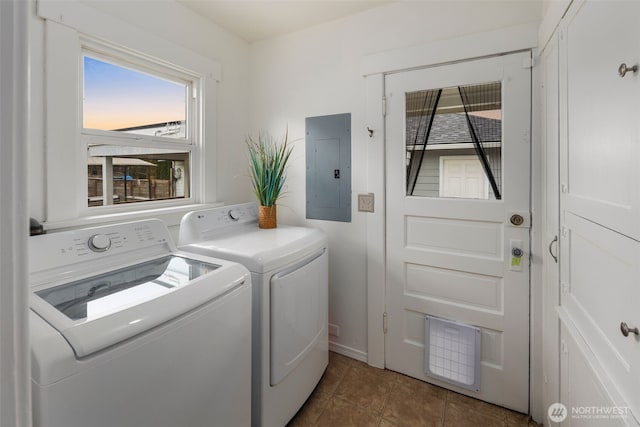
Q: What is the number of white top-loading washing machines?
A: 1